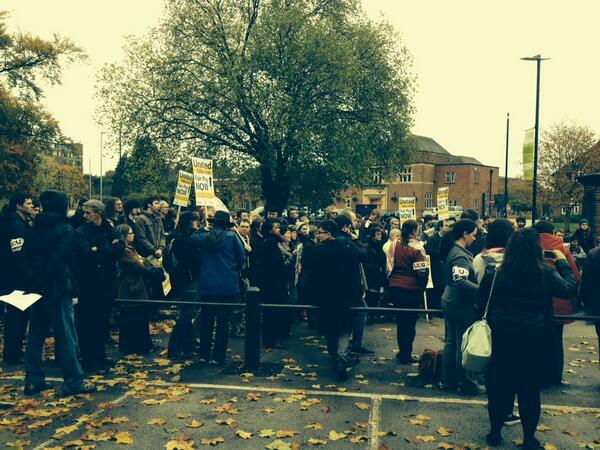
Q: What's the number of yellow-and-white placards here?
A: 4